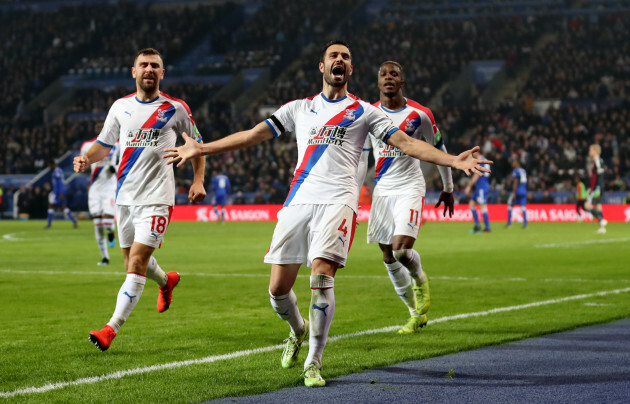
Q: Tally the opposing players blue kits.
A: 4